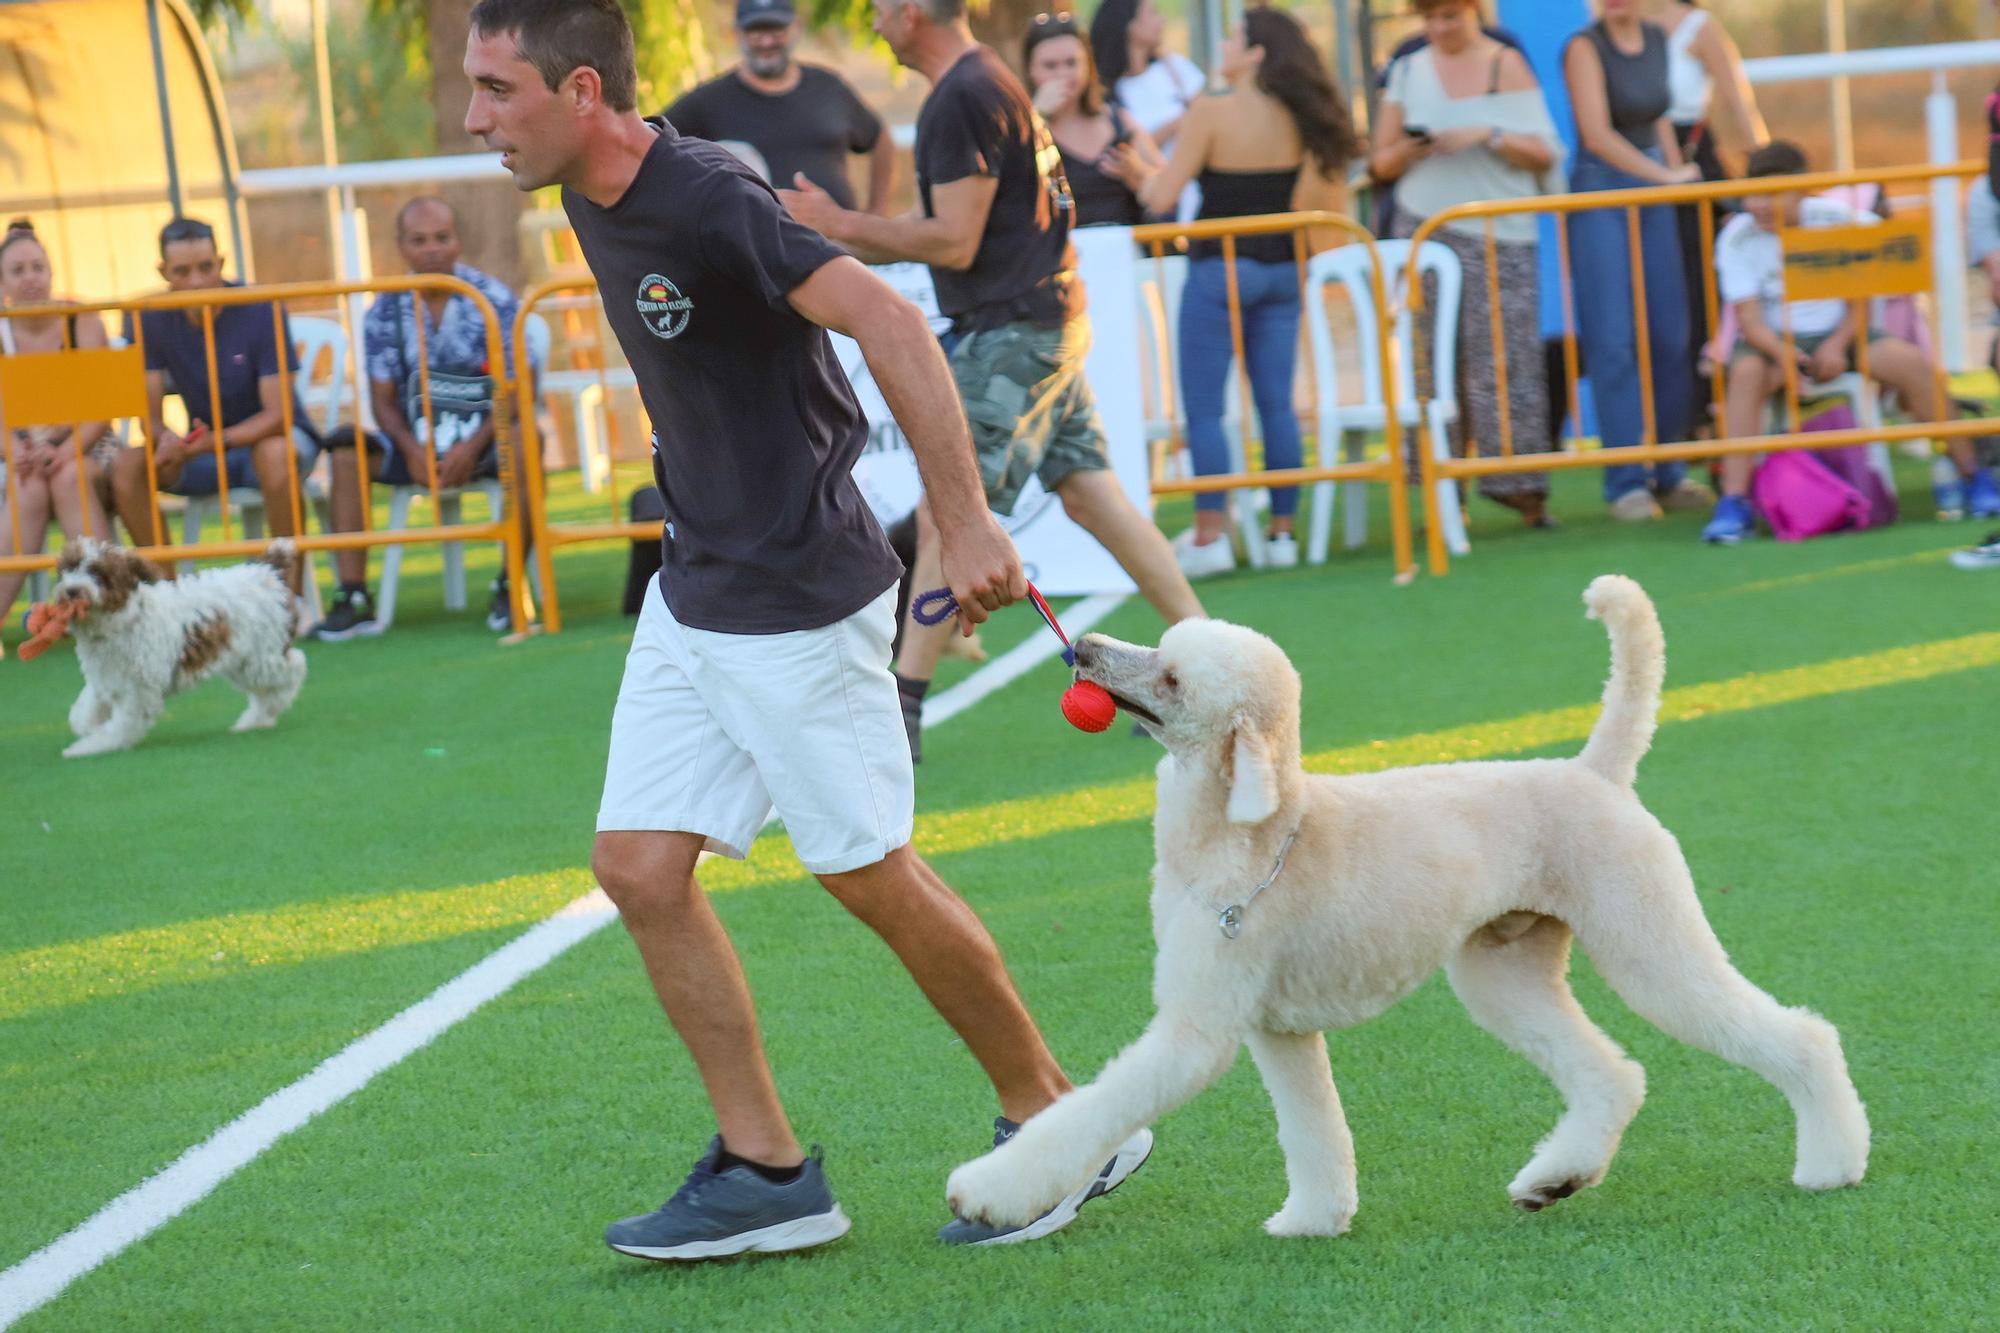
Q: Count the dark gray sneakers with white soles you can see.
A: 2